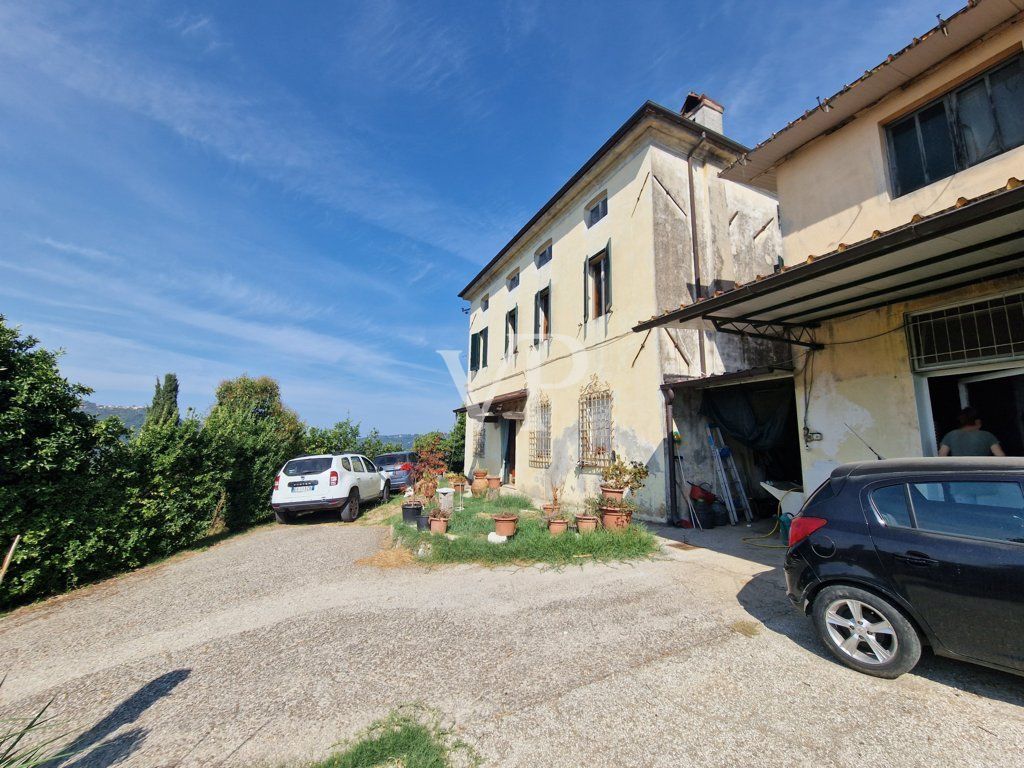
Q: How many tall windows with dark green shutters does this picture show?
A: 4